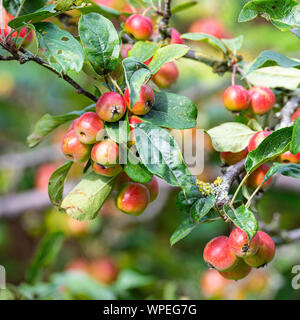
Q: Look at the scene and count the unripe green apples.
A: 0